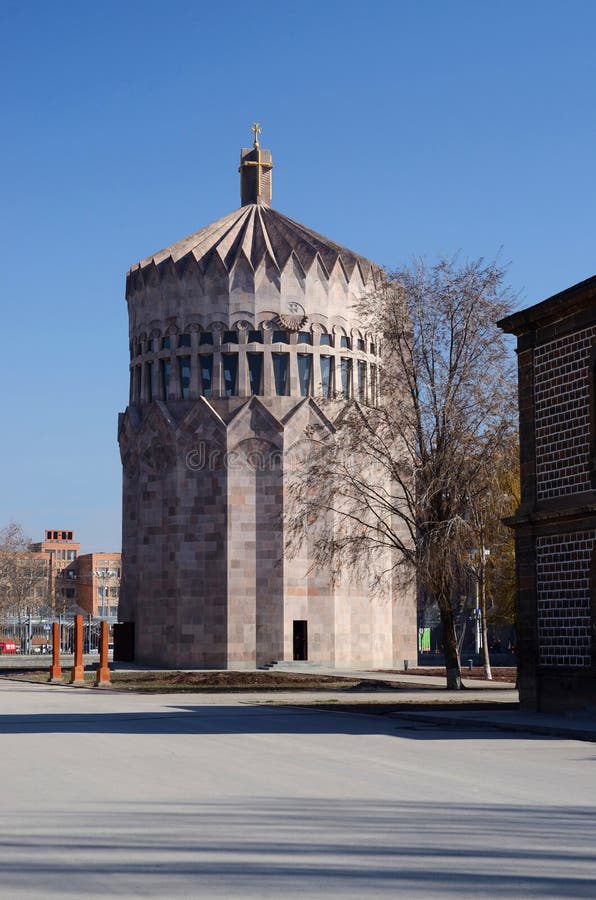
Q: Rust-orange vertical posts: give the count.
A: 3